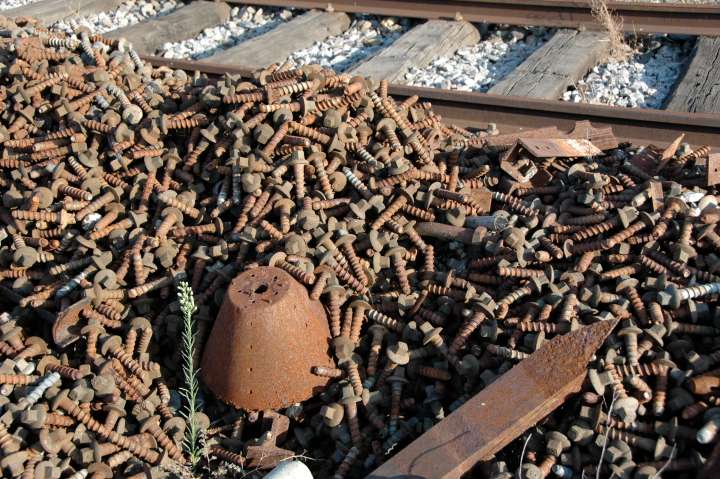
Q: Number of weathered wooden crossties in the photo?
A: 6